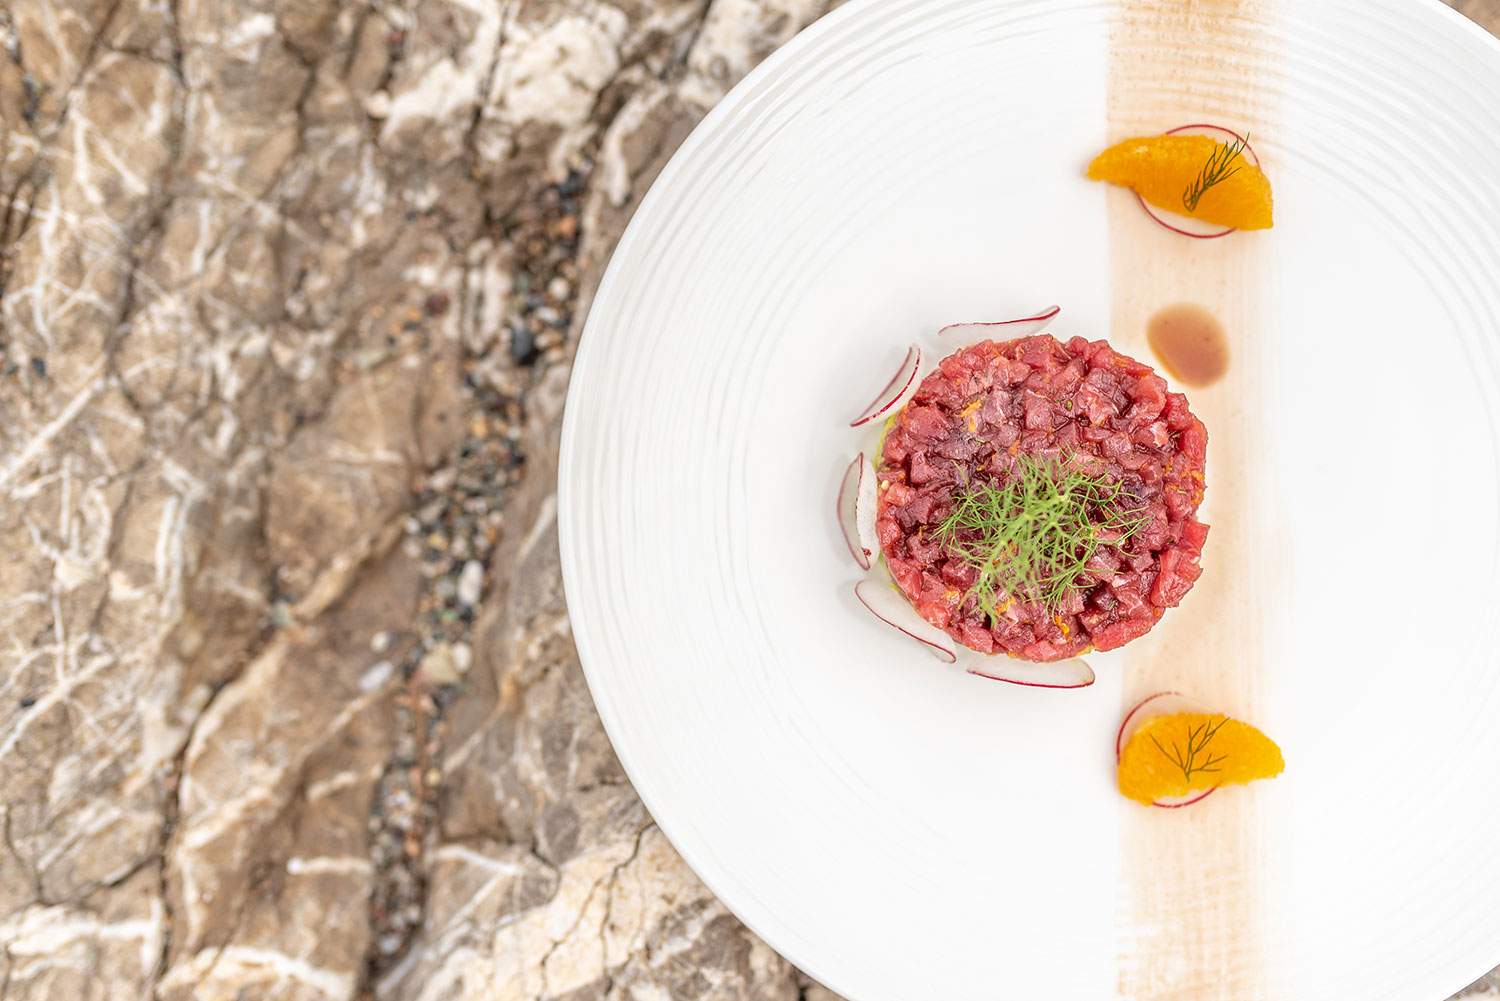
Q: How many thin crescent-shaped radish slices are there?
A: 5